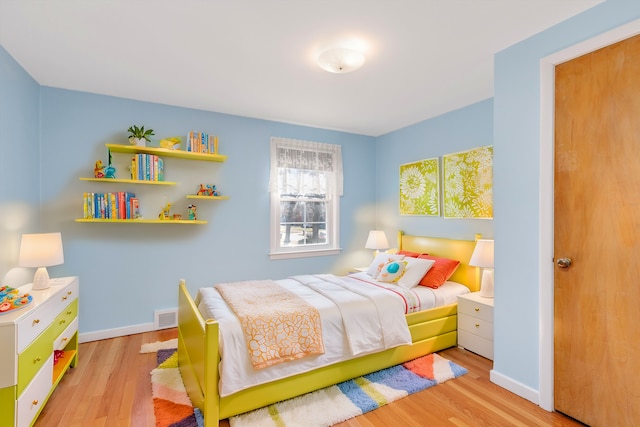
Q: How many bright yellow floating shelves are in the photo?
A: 4